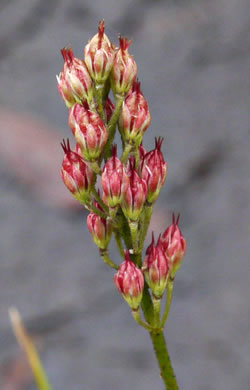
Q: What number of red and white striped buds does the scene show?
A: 14